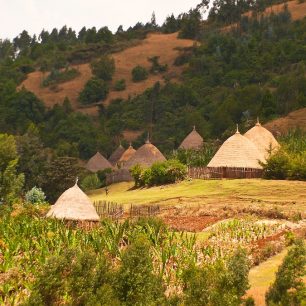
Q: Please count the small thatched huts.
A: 8